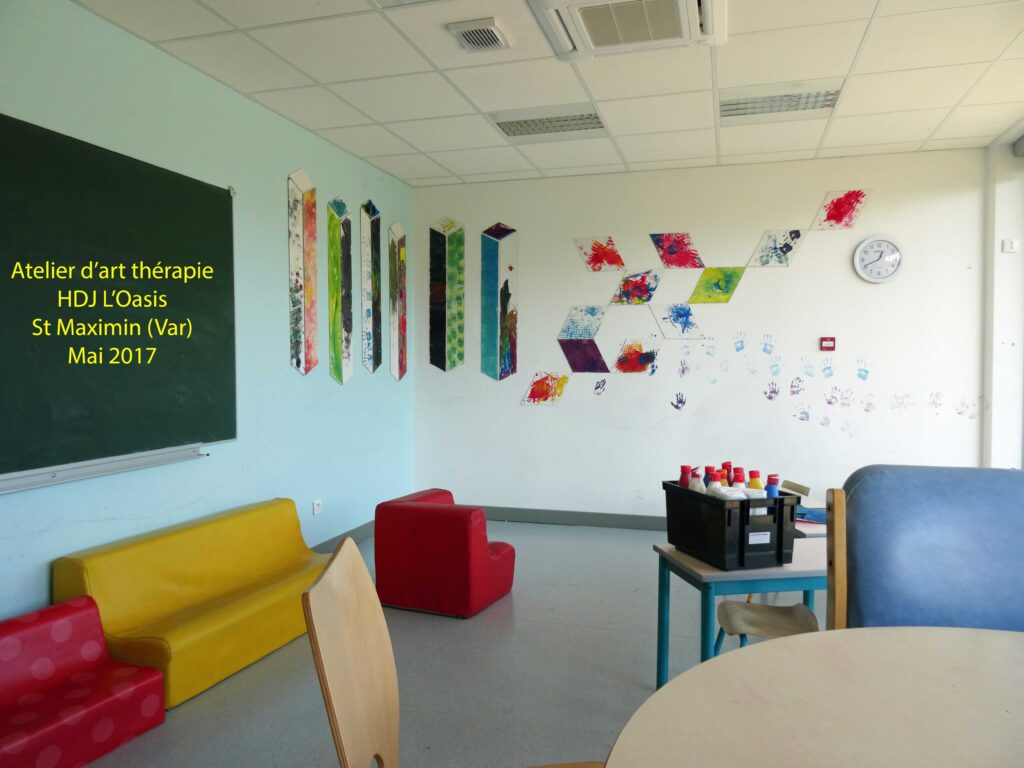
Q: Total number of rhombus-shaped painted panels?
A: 11